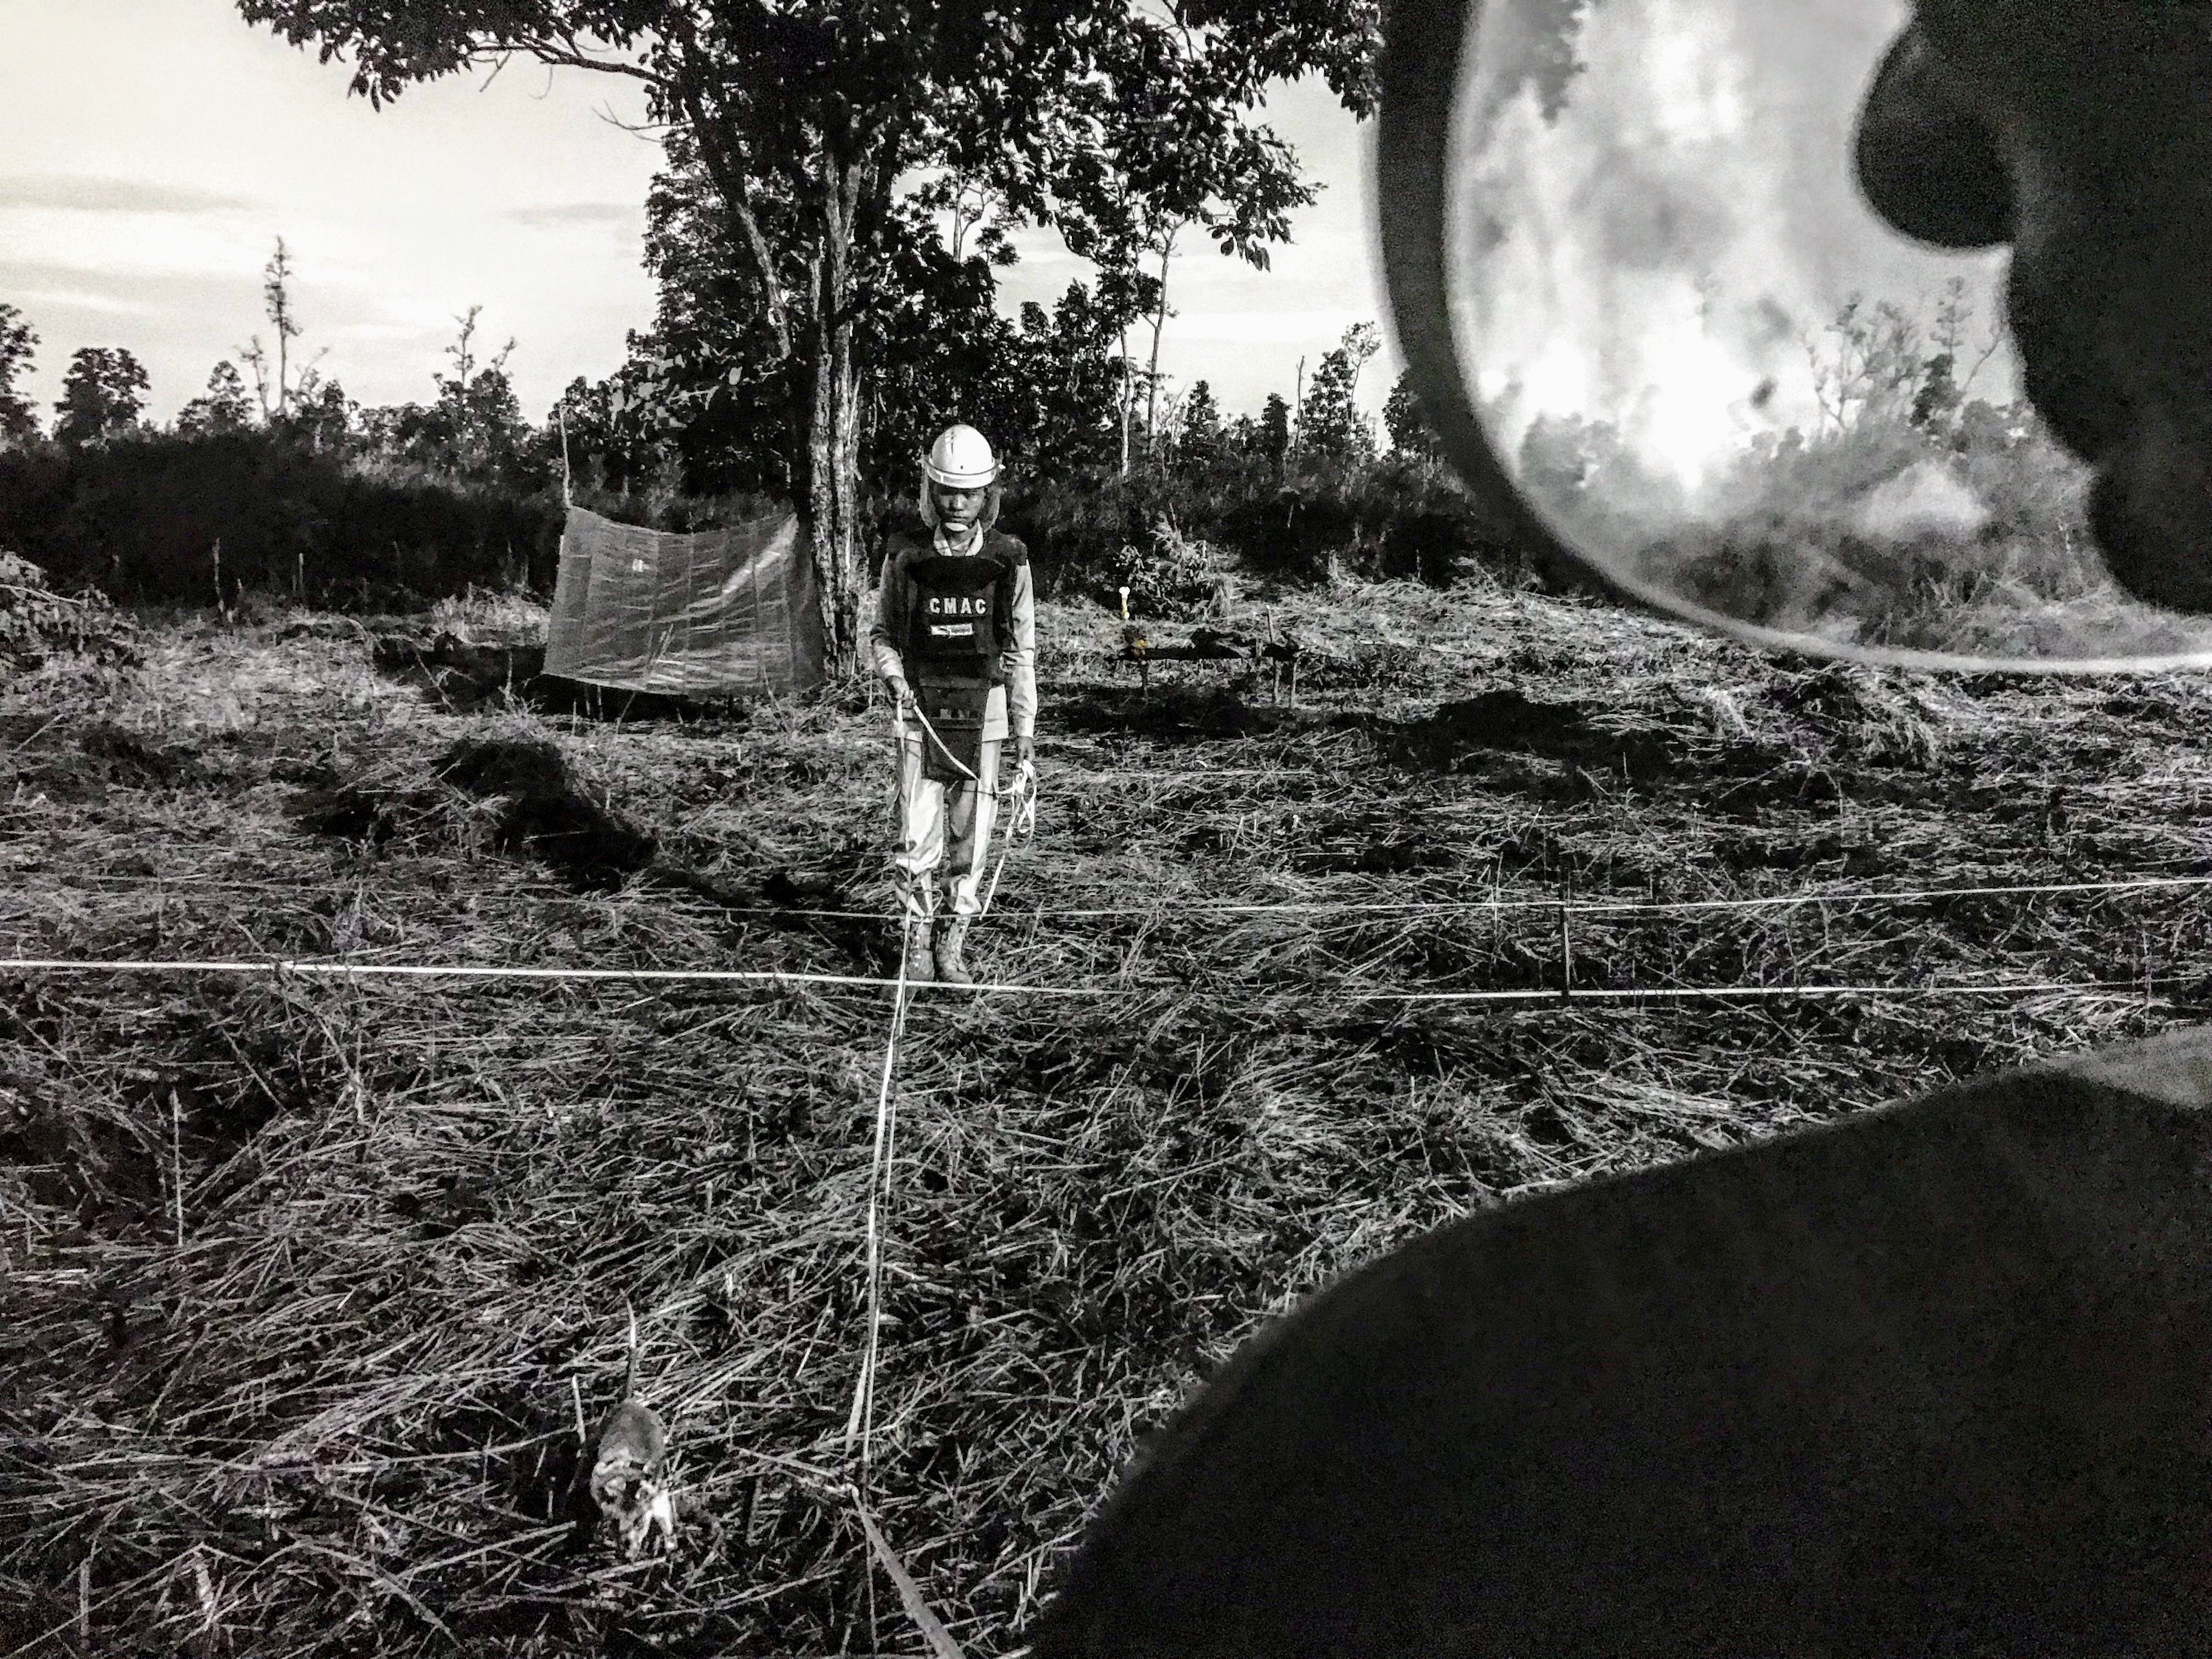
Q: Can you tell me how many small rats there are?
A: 1